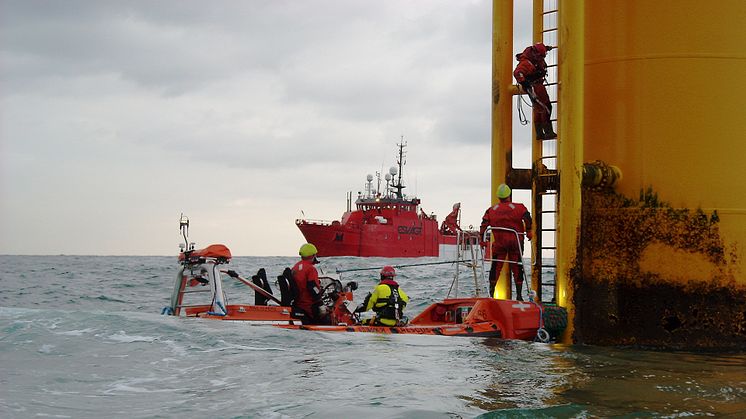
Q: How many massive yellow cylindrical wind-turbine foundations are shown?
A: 1